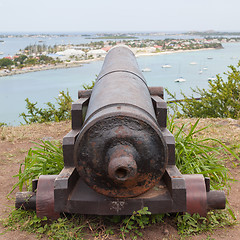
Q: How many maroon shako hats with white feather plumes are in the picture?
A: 0